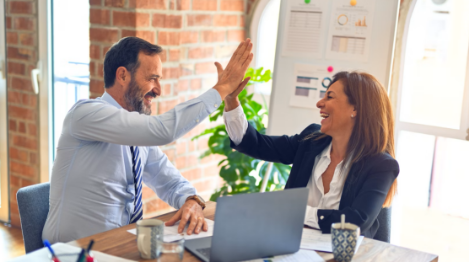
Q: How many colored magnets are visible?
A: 3